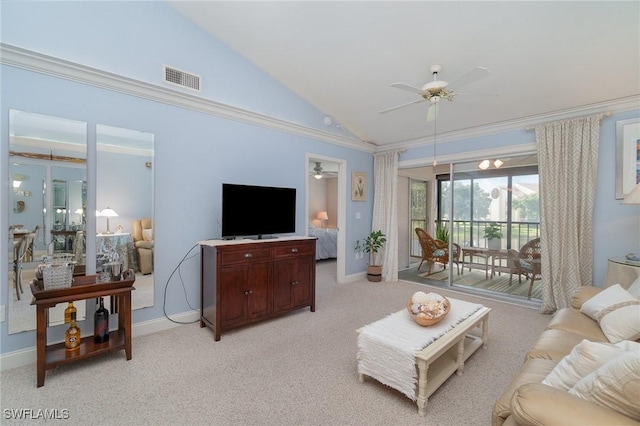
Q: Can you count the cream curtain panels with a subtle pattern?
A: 2